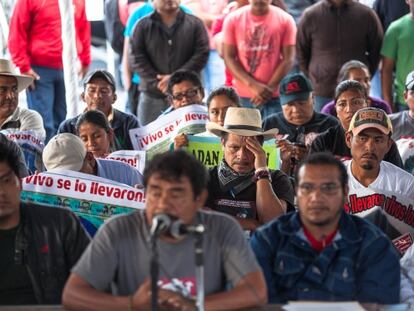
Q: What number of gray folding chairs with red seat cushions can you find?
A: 0